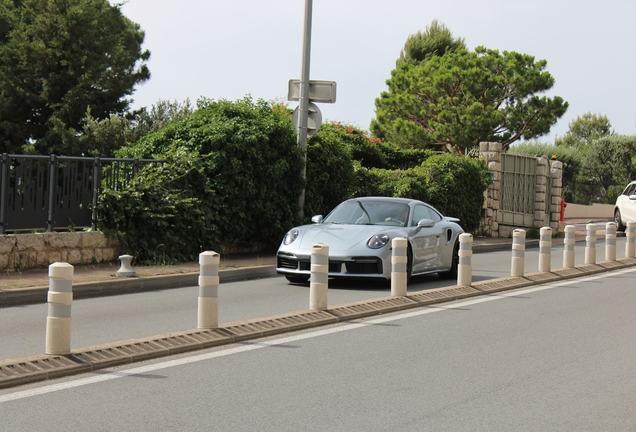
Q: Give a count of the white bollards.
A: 11